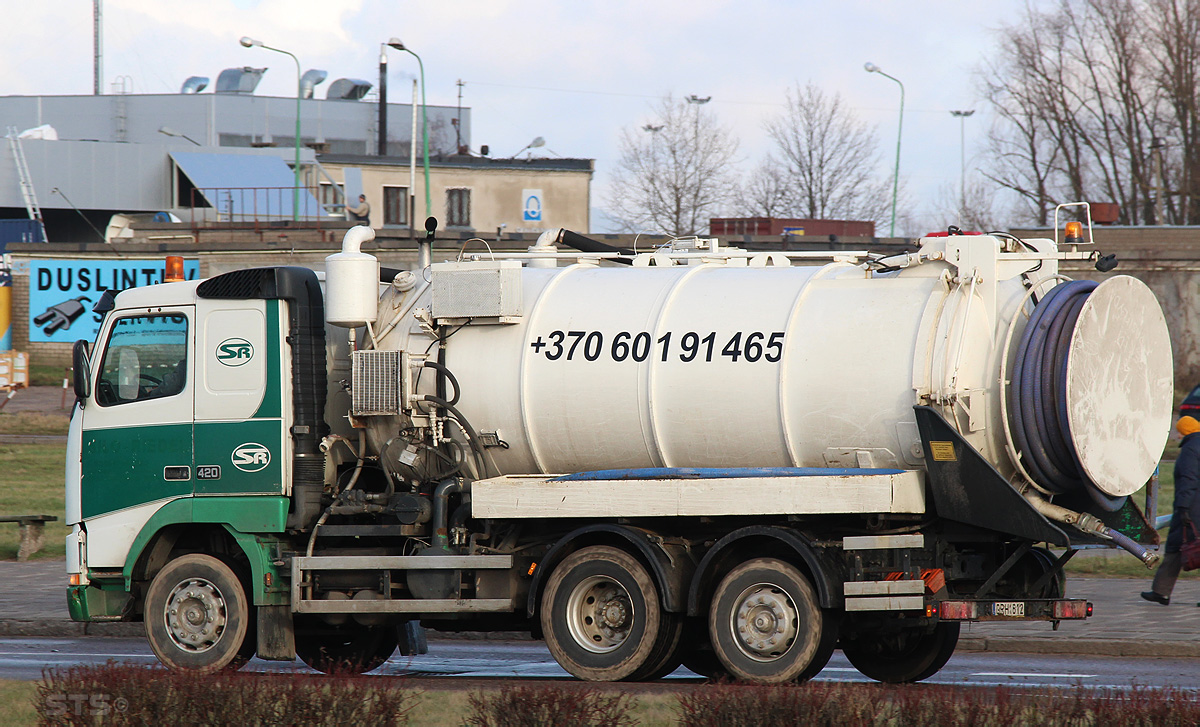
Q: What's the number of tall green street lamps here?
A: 3